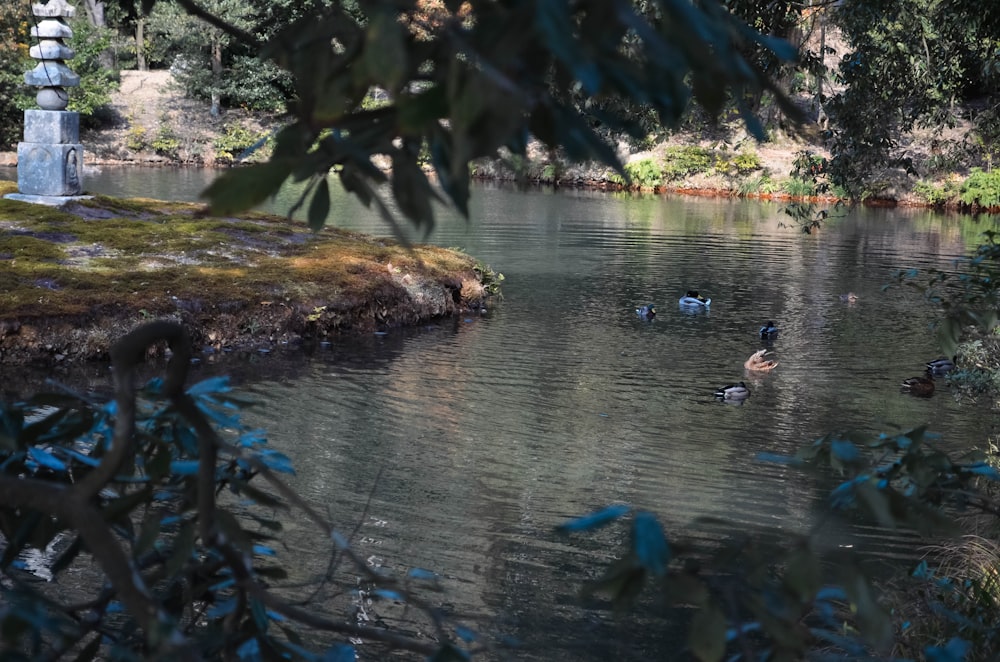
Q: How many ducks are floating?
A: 8